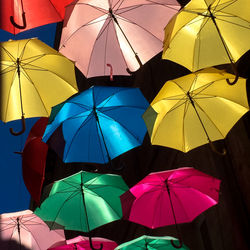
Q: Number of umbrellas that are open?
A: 12